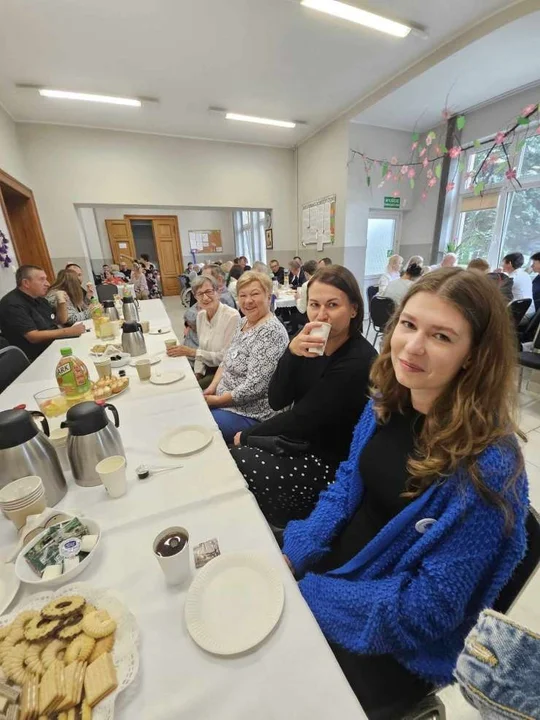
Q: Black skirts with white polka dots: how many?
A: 1